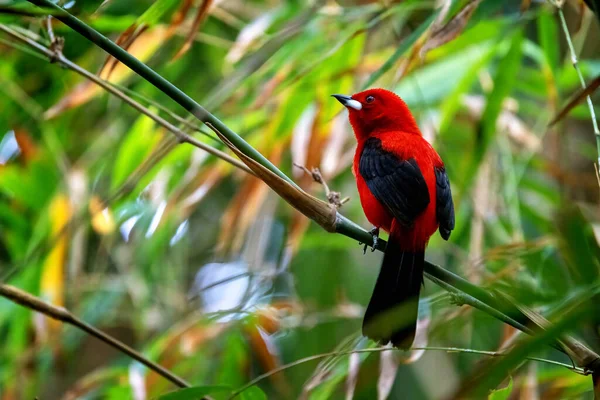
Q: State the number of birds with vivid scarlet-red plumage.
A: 1